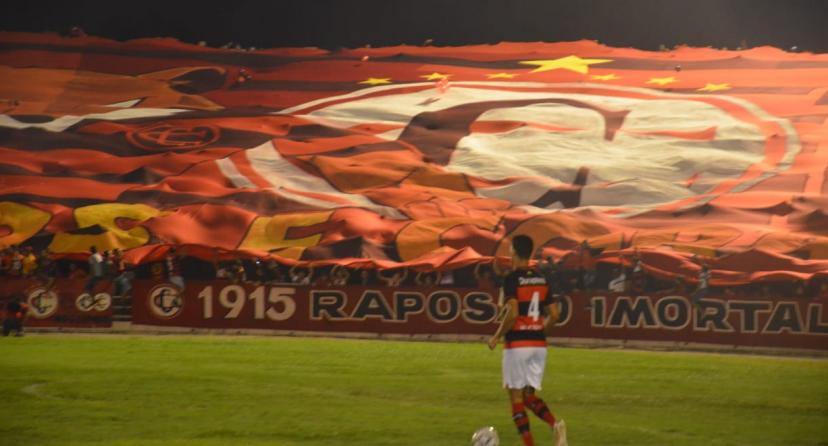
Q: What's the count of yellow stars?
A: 7